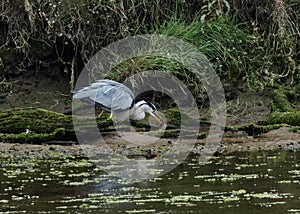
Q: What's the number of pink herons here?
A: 0